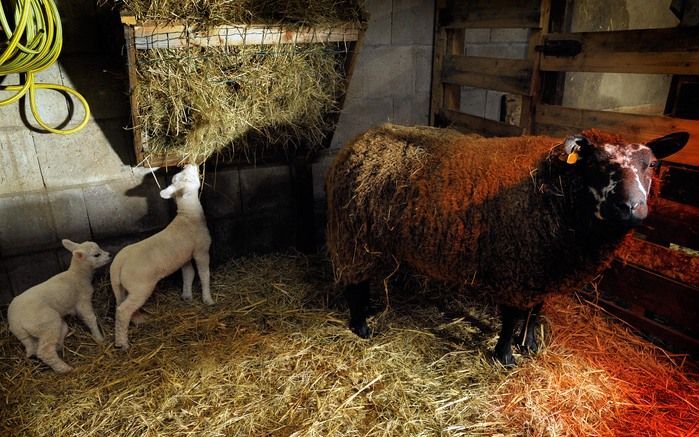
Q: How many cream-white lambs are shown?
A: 2